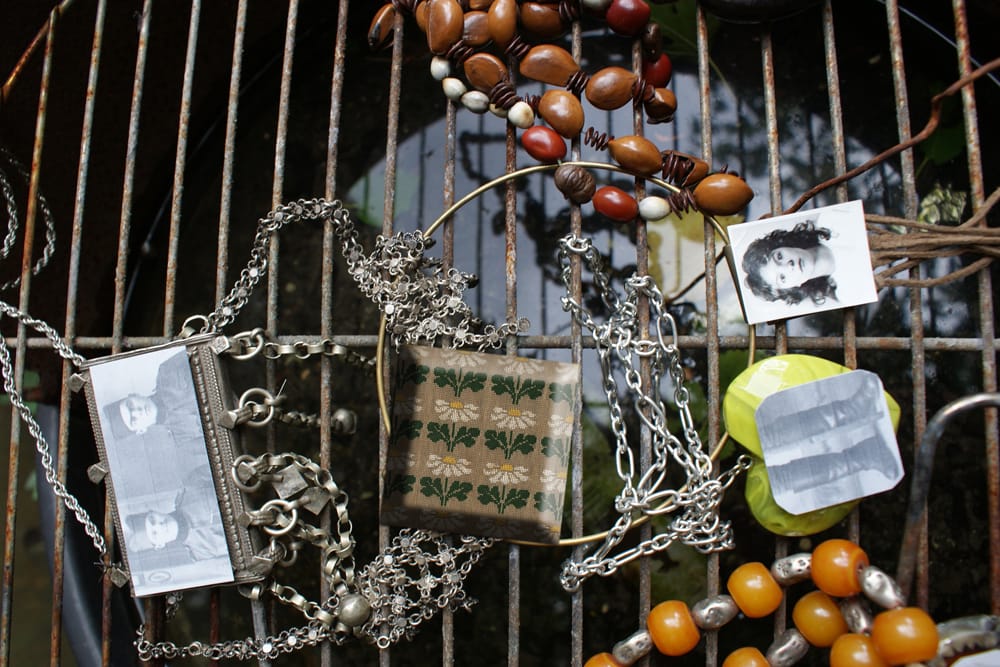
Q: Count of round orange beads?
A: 8